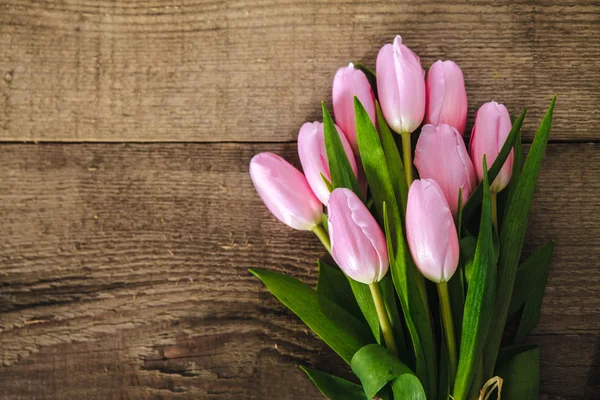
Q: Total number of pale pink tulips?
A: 9